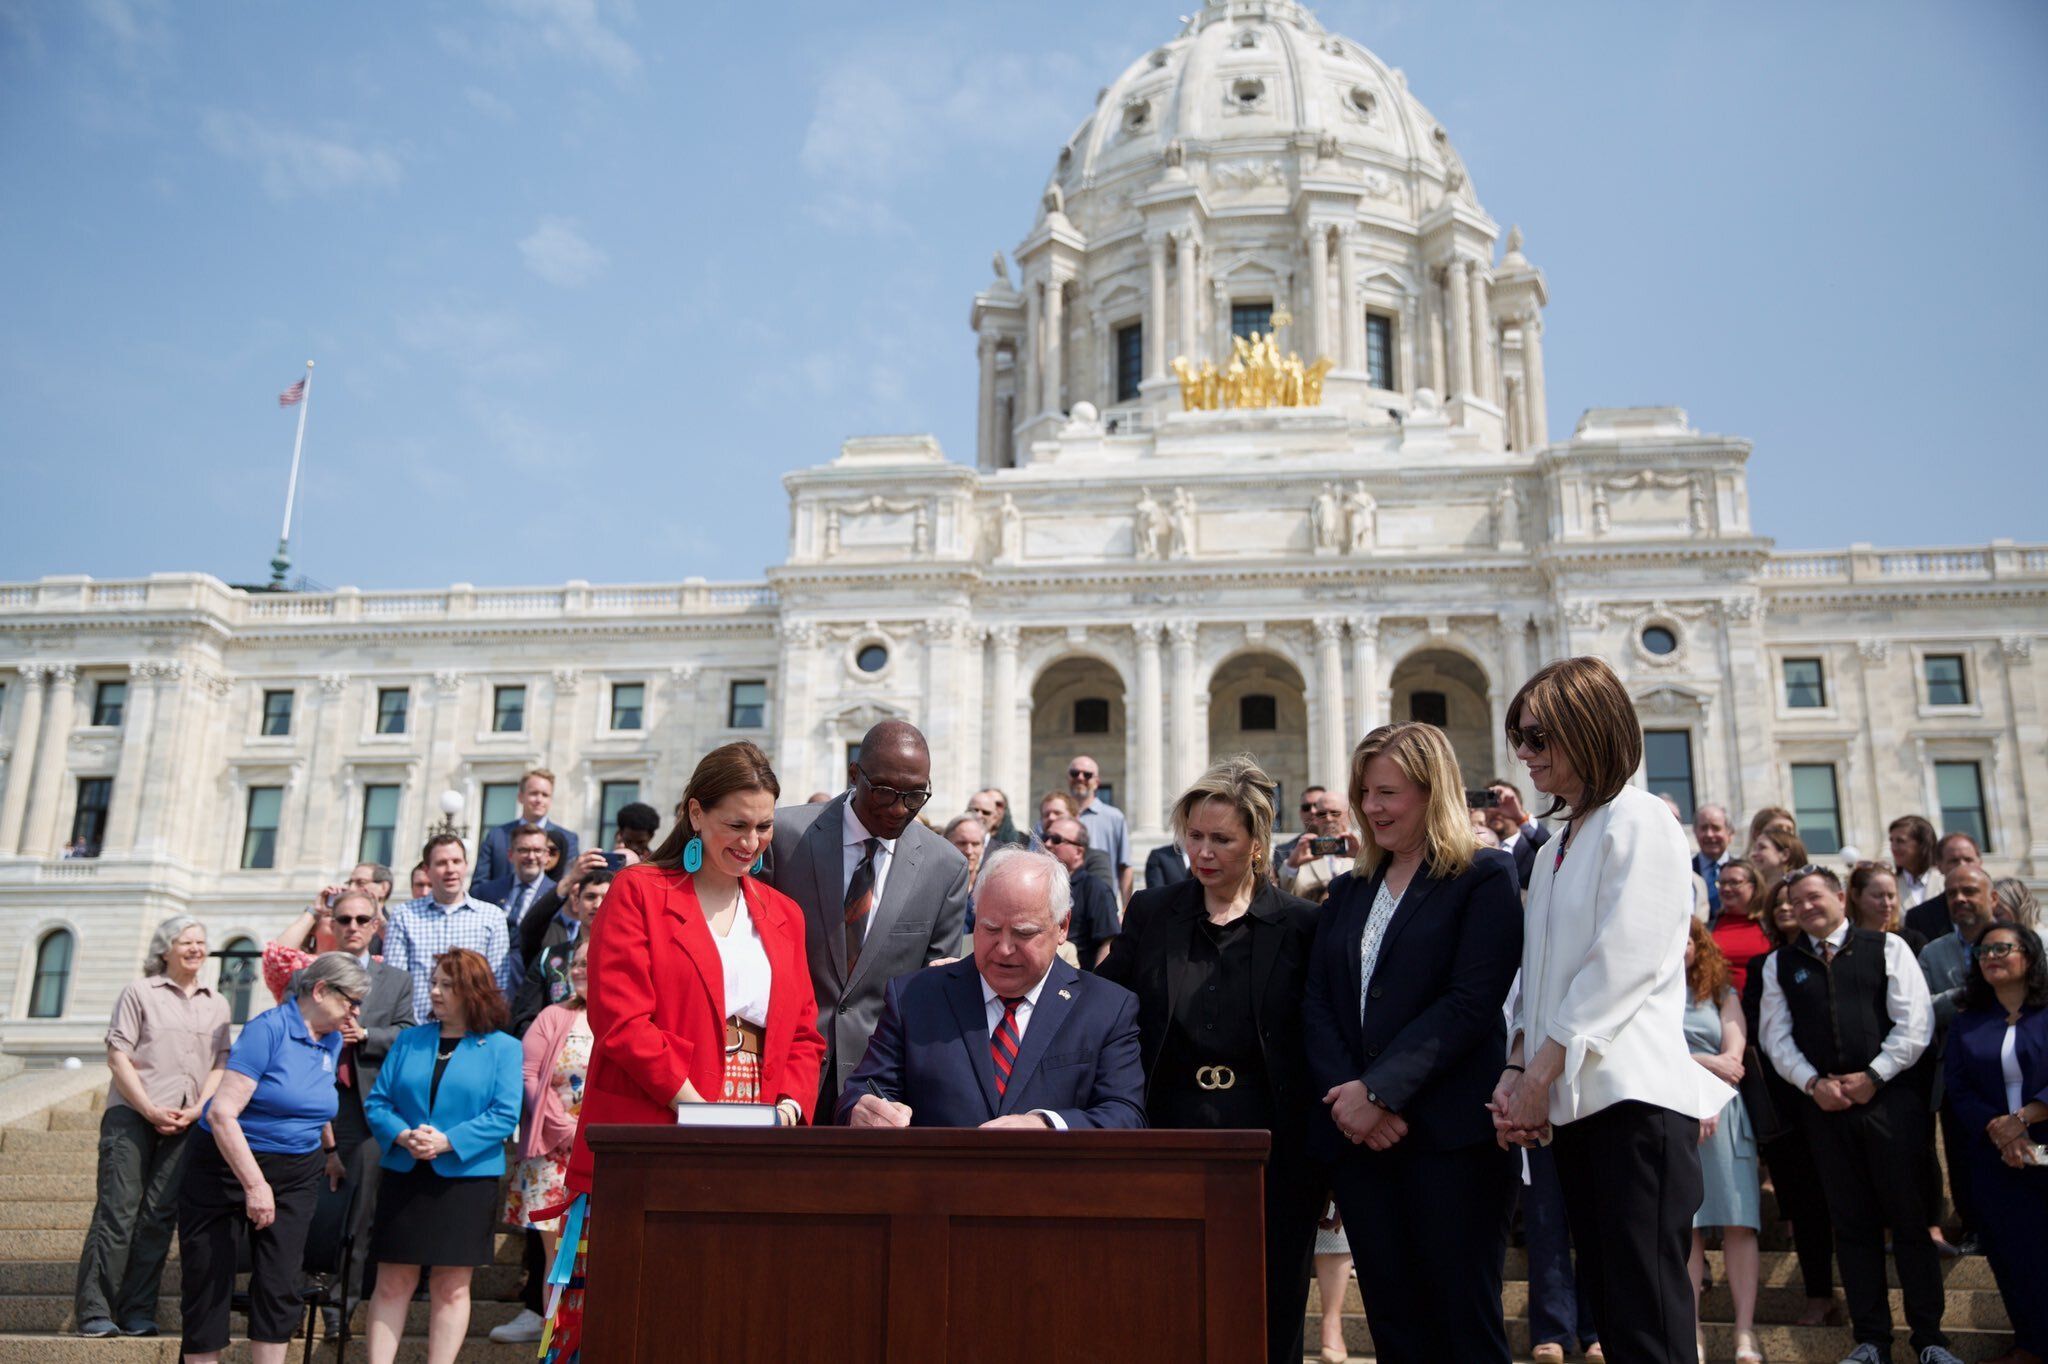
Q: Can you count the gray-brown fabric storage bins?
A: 0